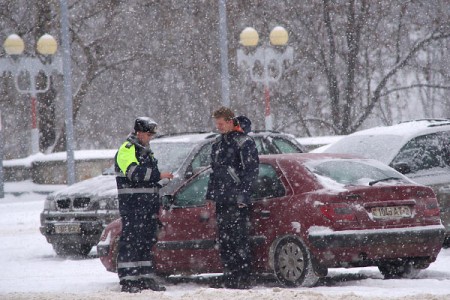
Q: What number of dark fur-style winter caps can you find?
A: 1